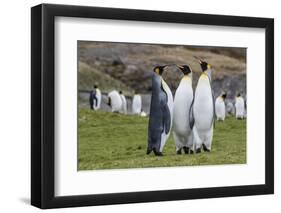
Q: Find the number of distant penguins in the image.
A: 6